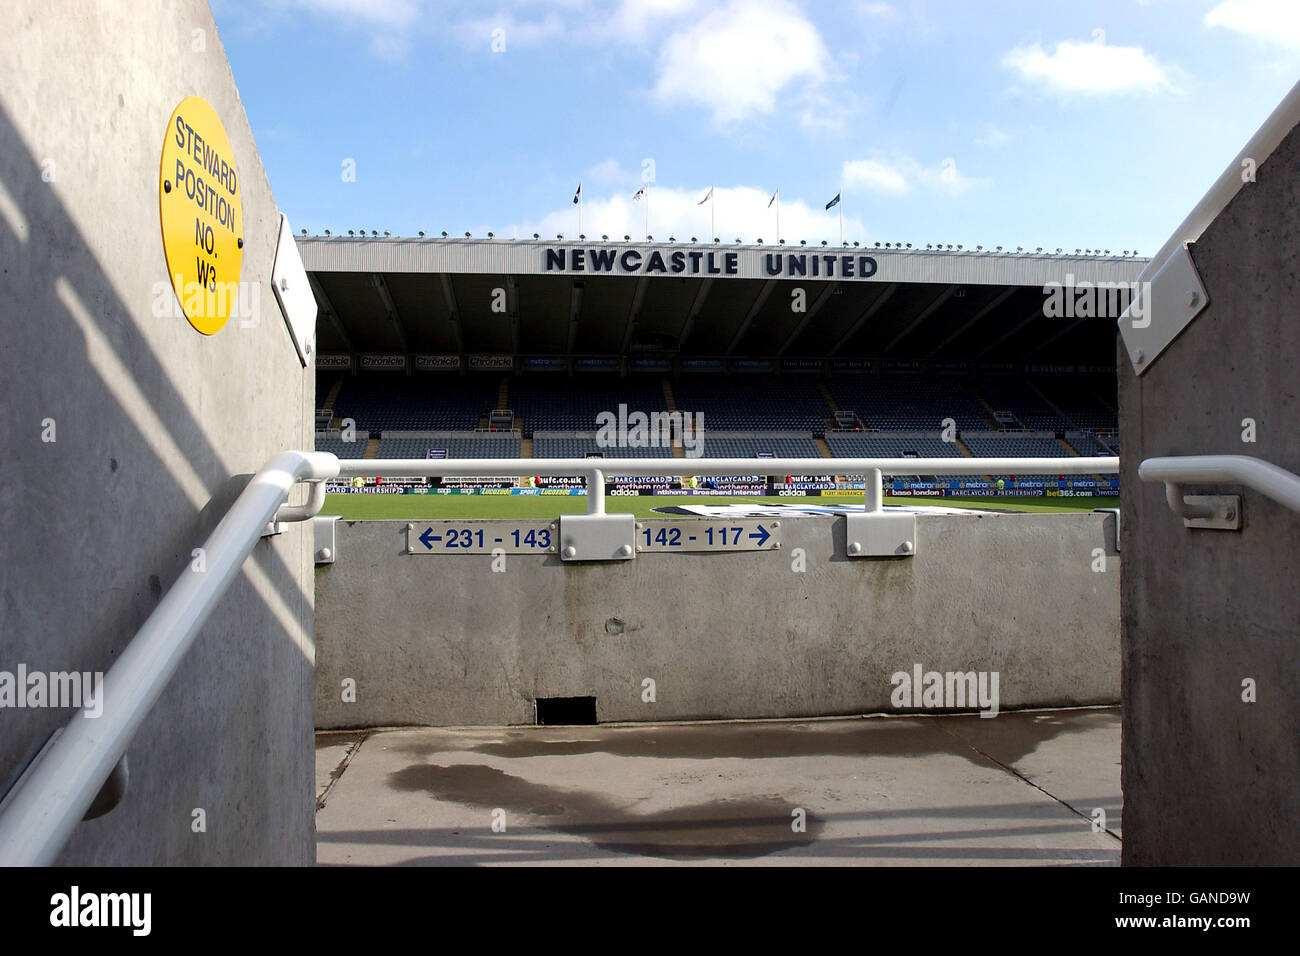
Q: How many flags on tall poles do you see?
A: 5